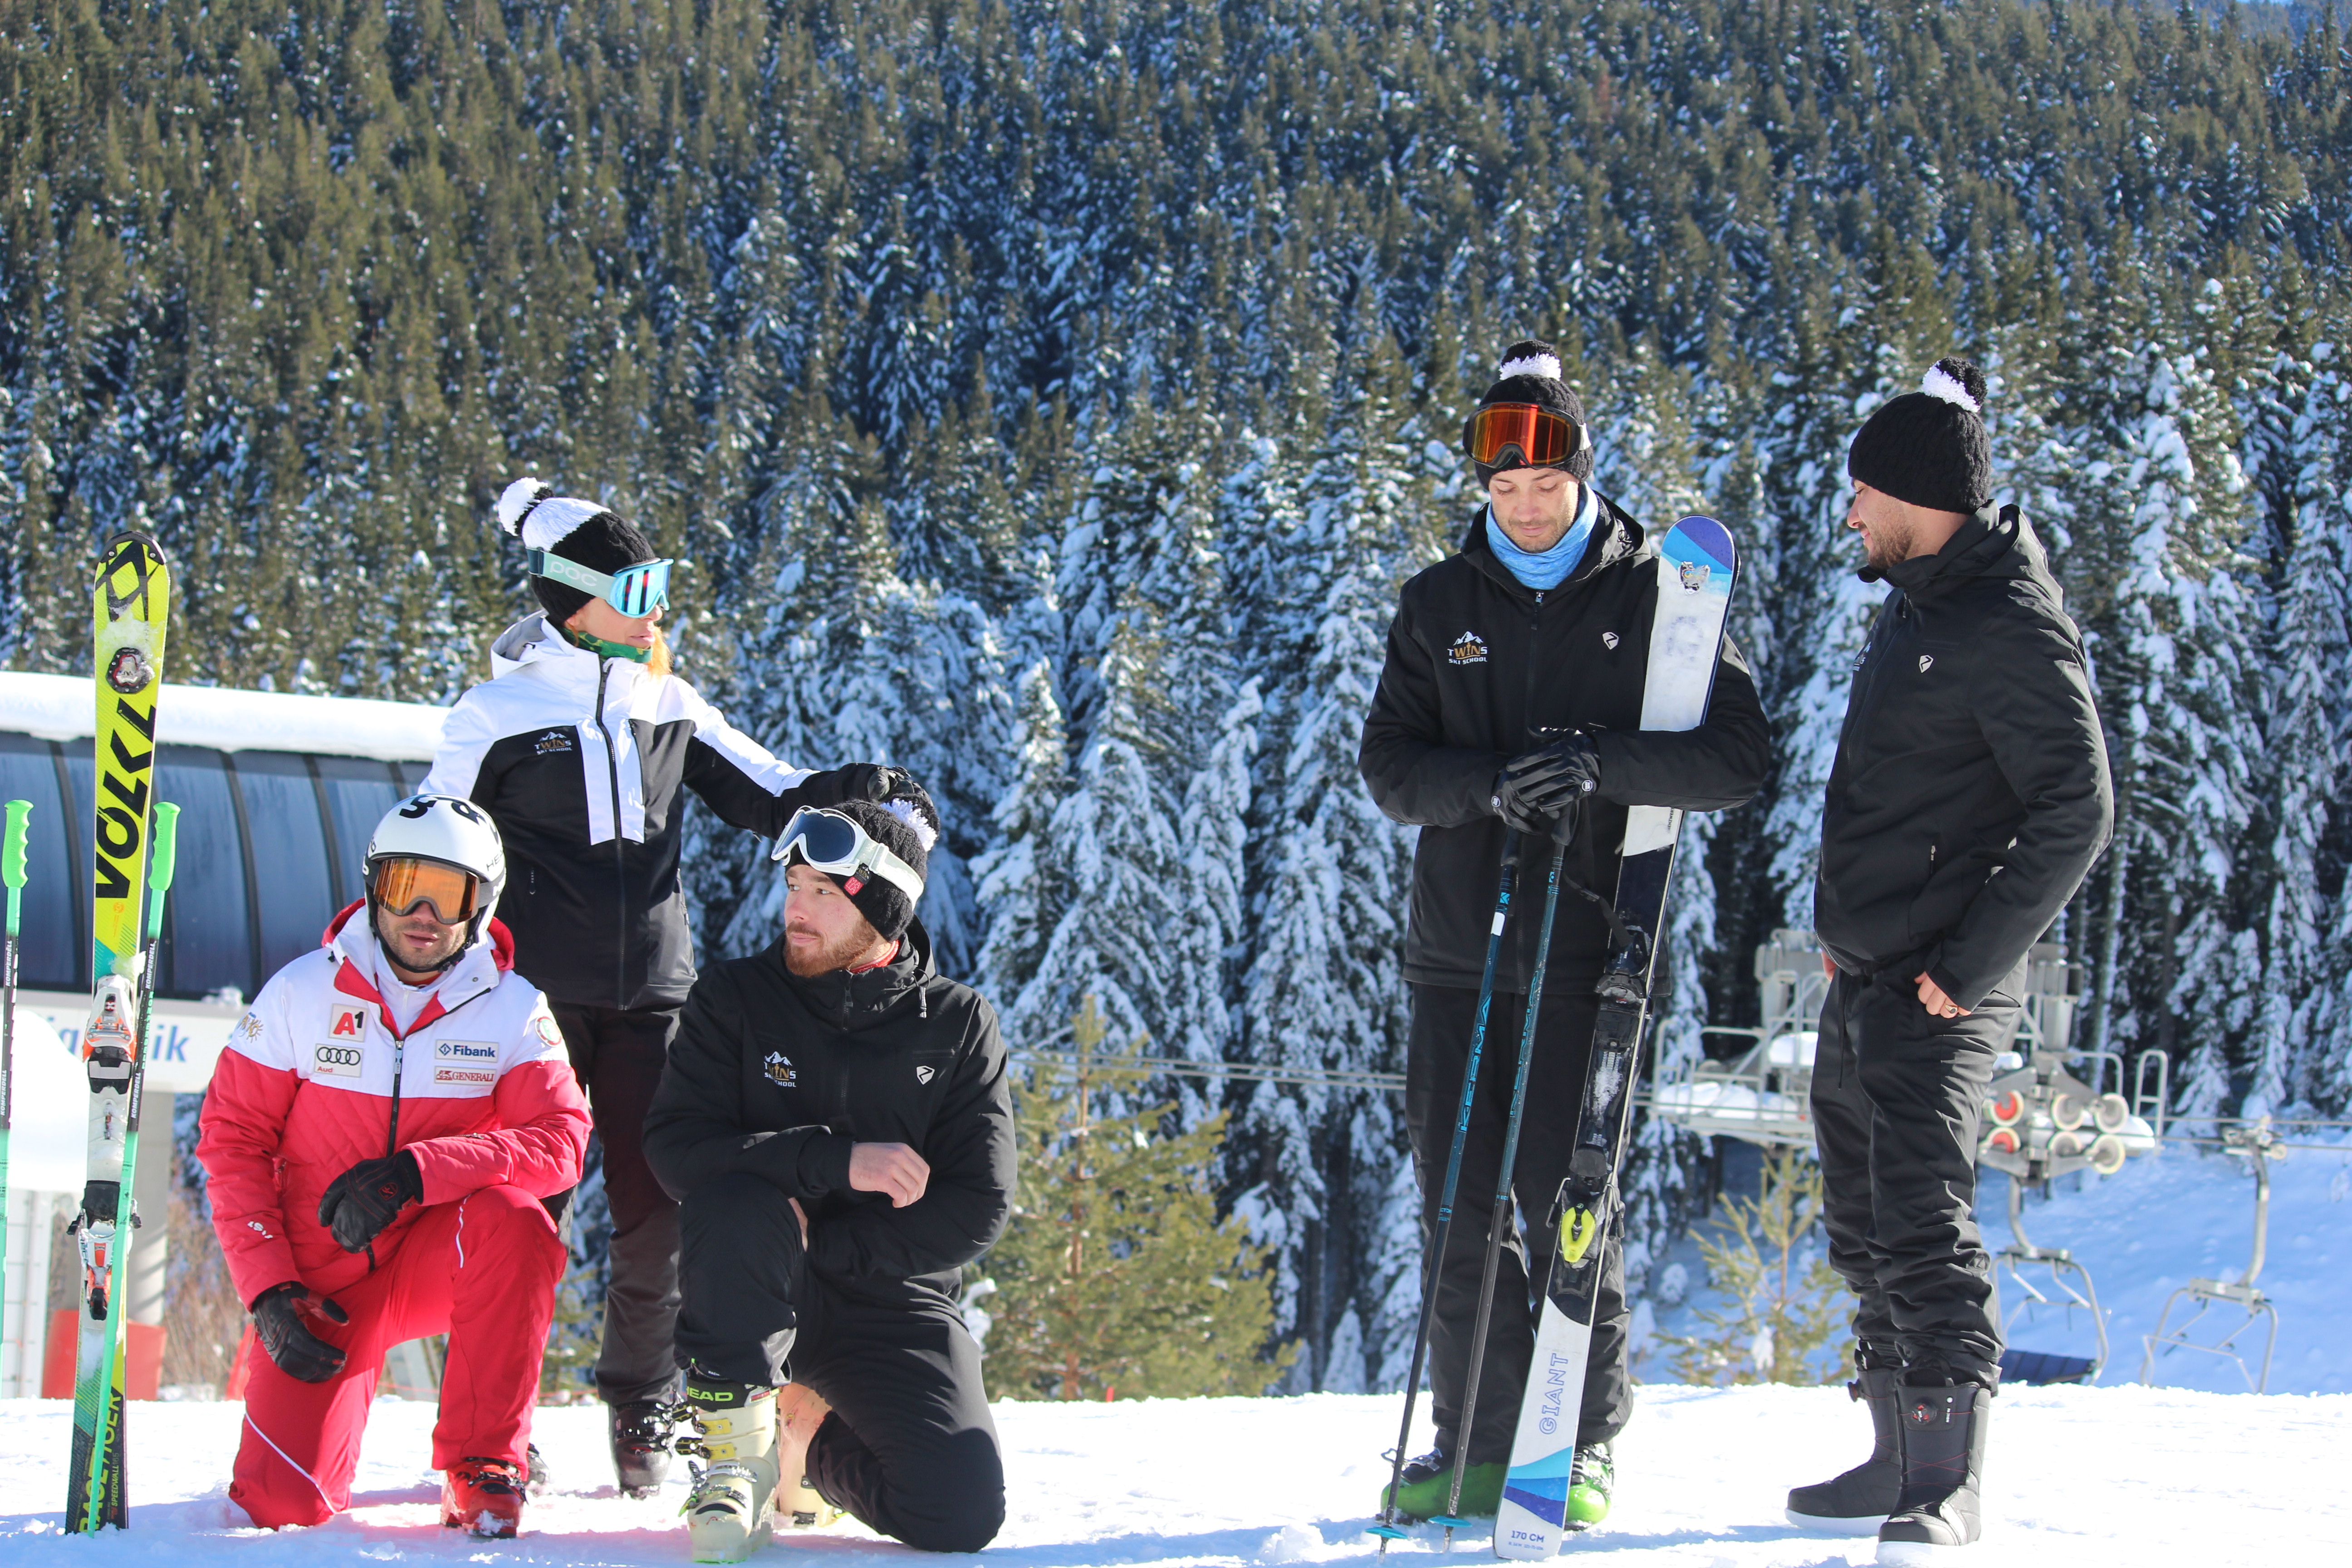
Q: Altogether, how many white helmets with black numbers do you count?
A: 1